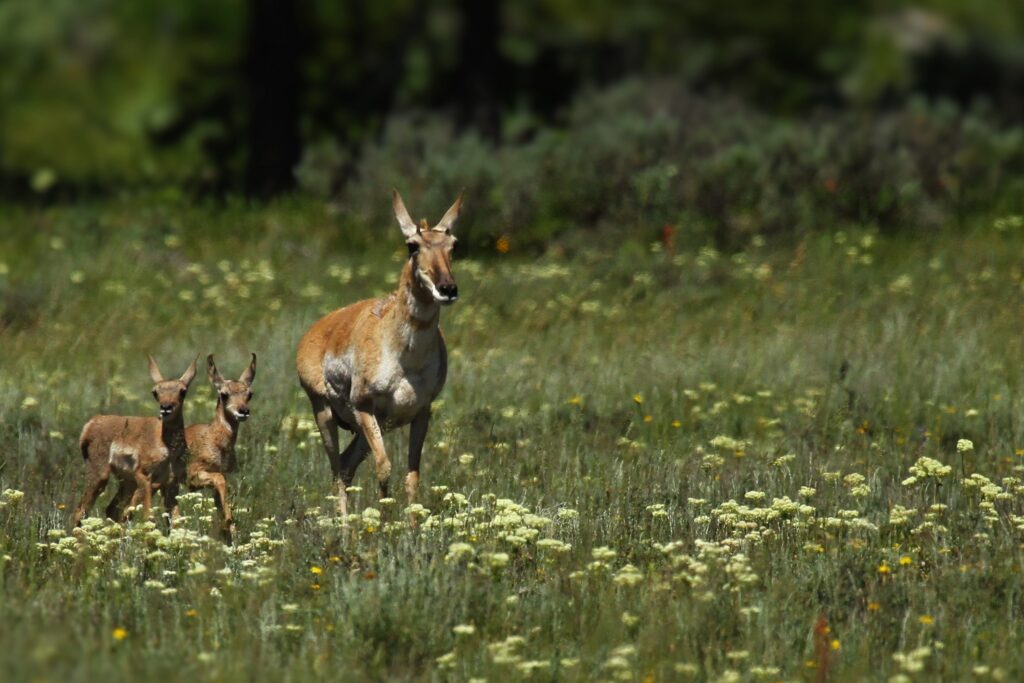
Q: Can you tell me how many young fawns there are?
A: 2